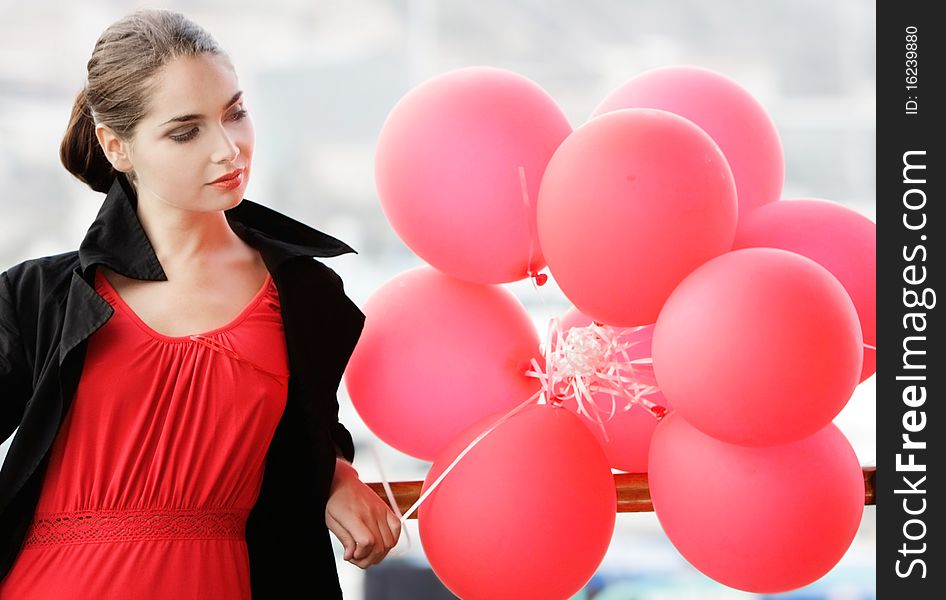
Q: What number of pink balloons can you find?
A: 9